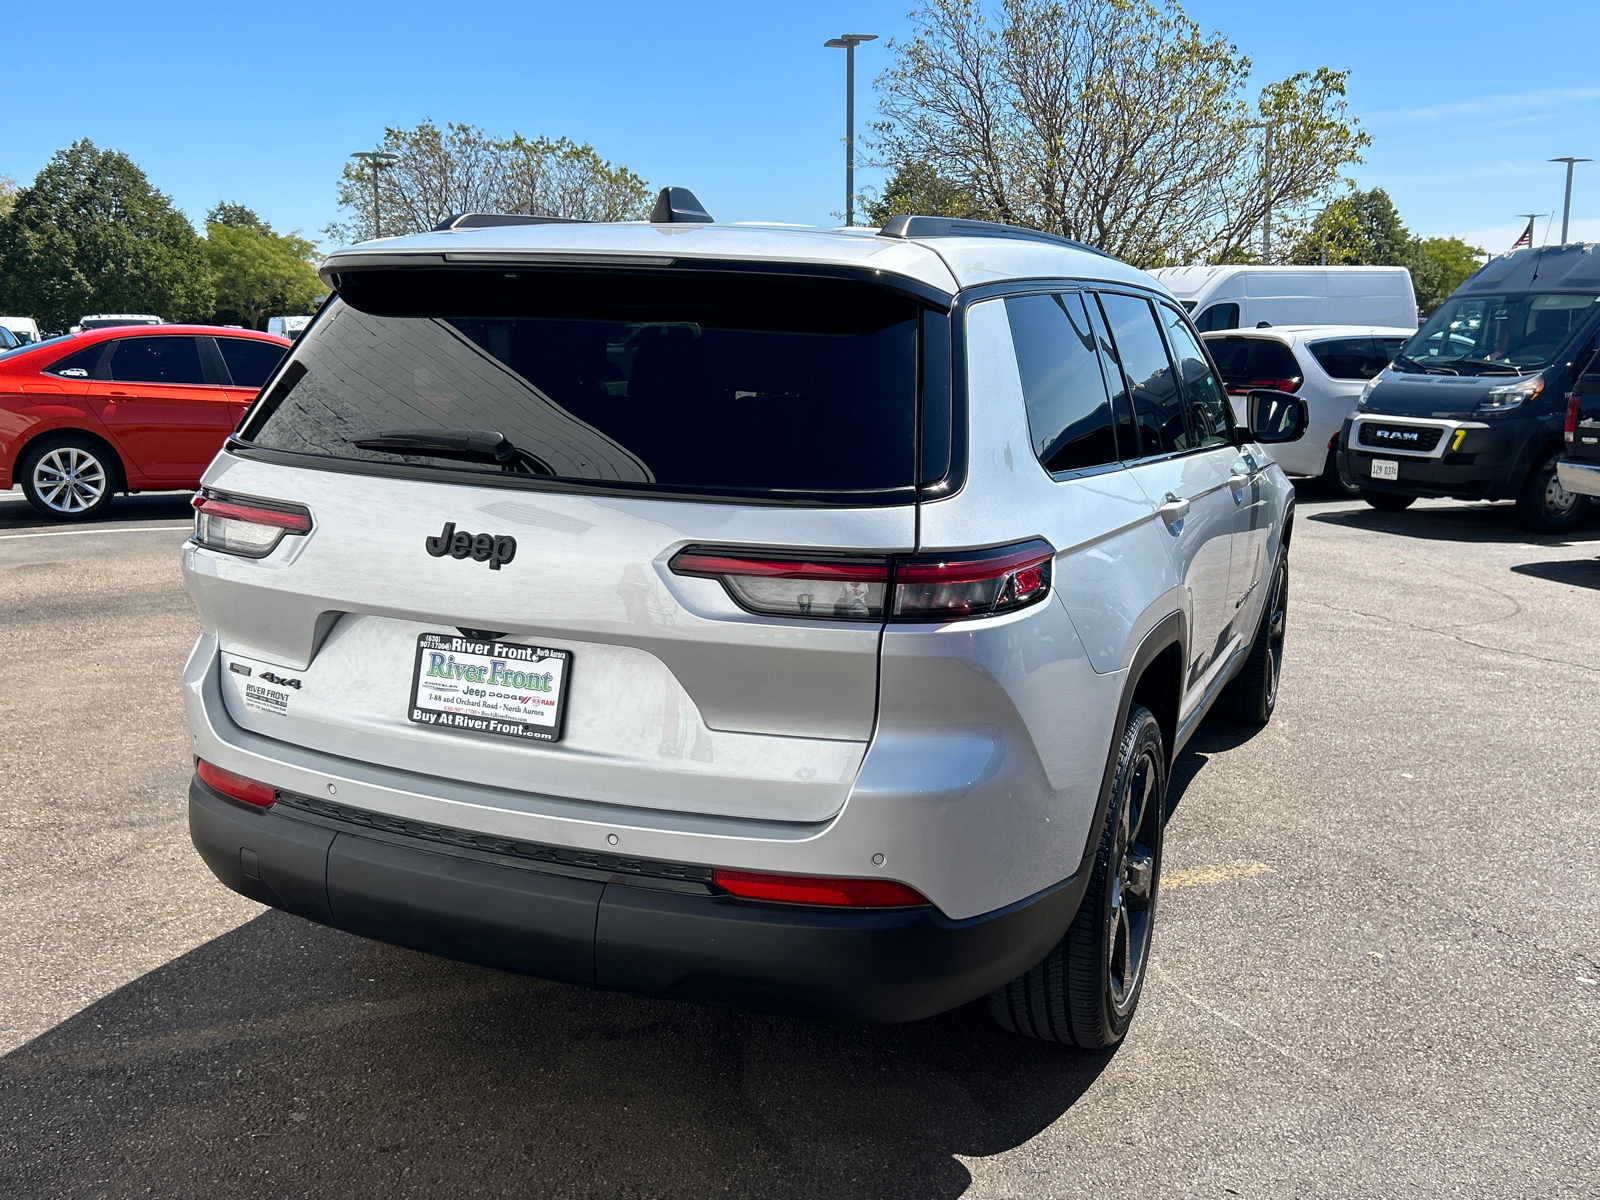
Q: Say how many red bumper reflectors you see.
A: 2